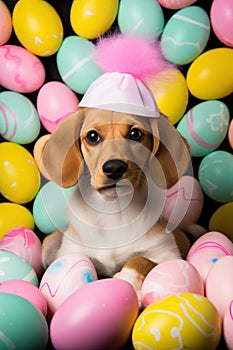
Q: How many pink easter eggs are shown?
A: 13